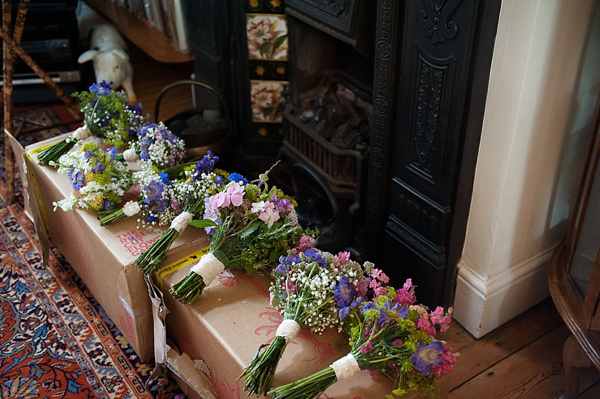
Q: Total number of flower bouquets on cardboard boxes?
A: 8